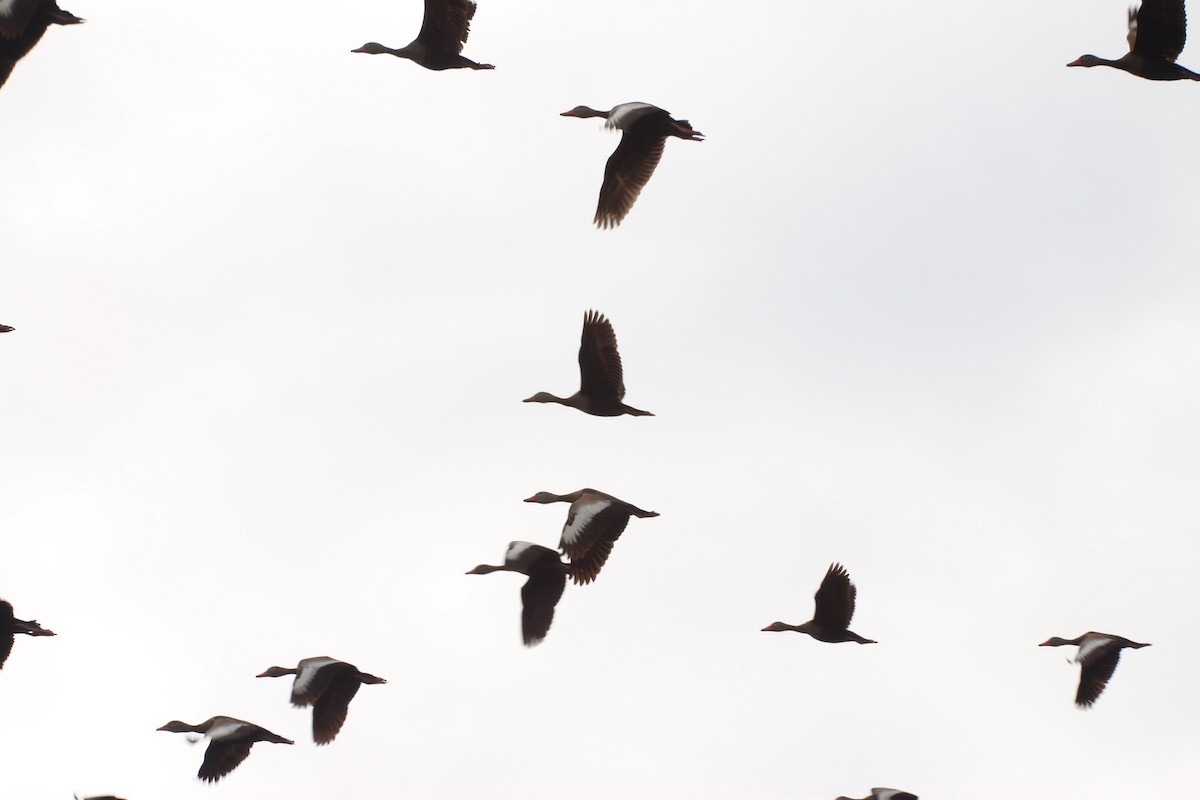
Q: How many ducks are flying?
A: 15